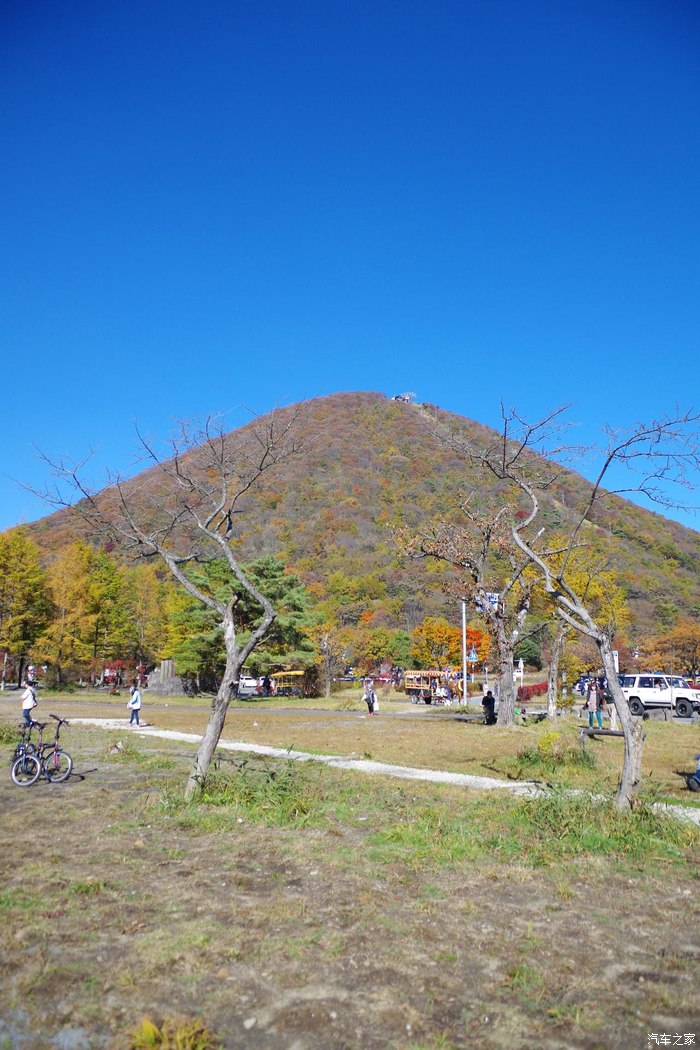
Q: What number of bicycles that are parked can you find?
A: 2